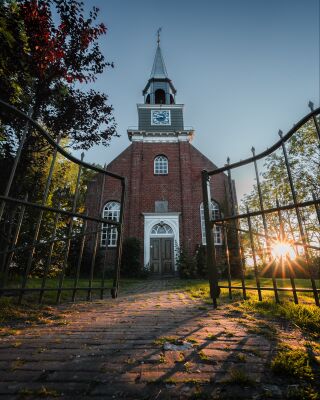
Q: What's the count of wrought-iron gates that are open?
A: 2